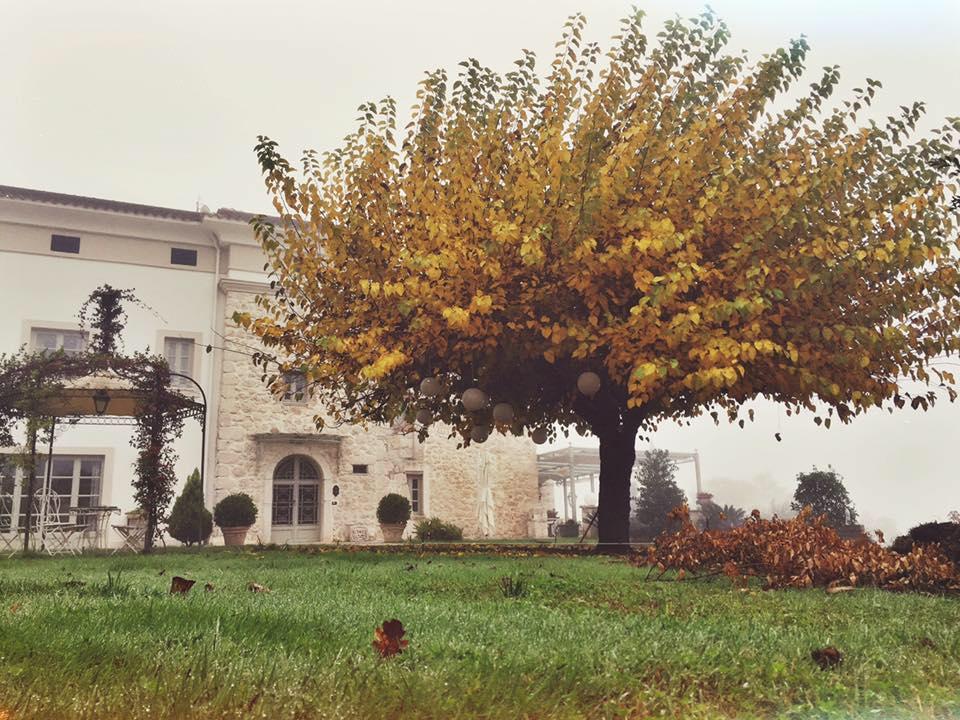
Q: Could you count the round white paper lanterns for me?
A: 7